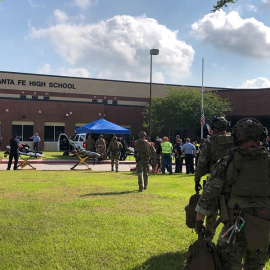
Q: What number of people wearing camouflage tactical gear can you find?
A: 5